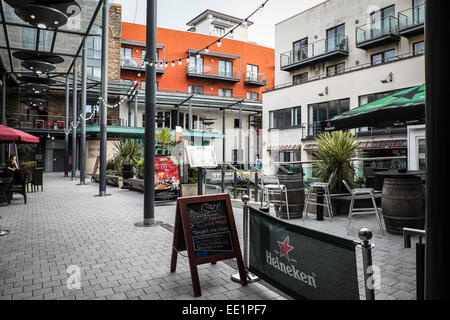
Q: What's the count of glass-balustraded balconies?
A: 6